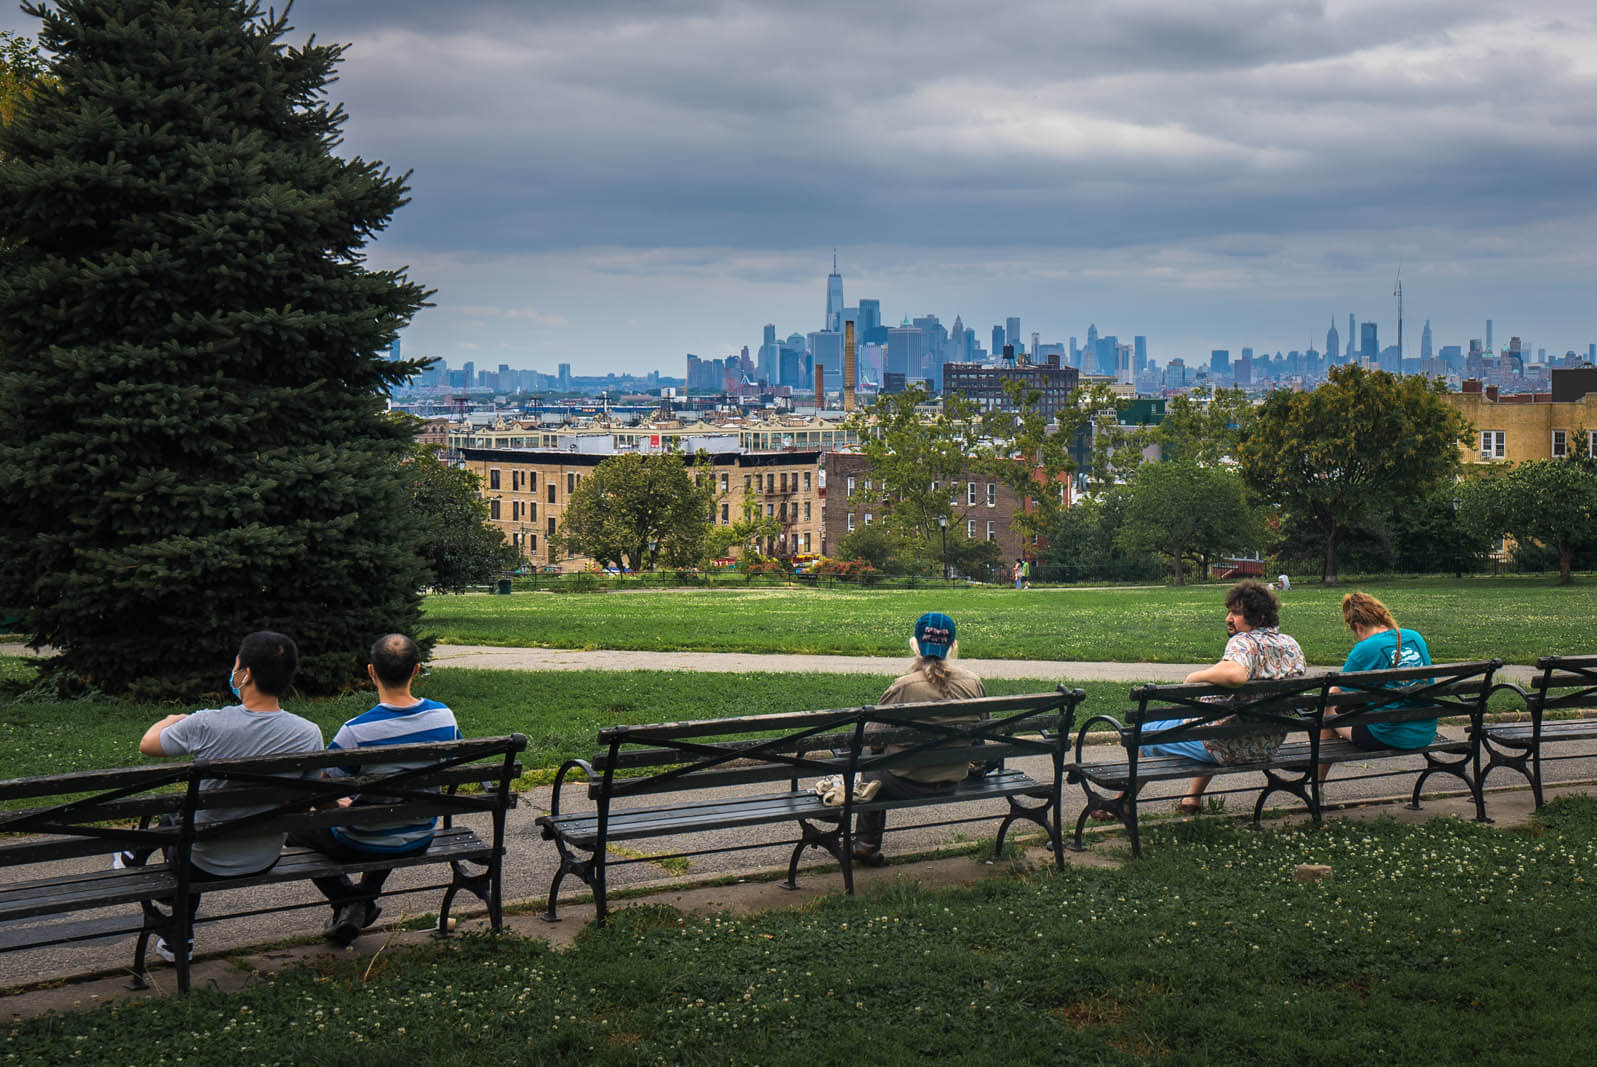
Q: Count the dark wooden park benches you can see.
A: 4